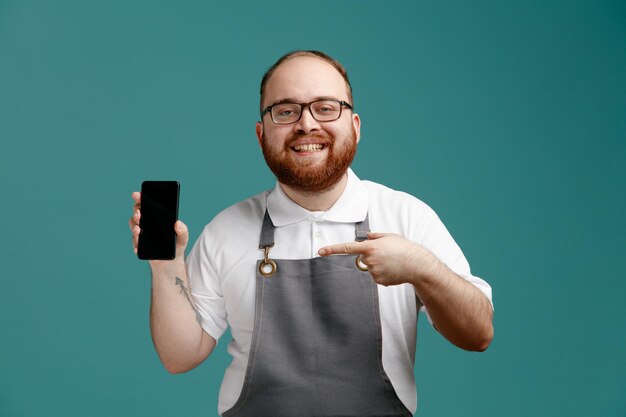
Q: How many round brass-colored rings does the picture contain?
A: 2